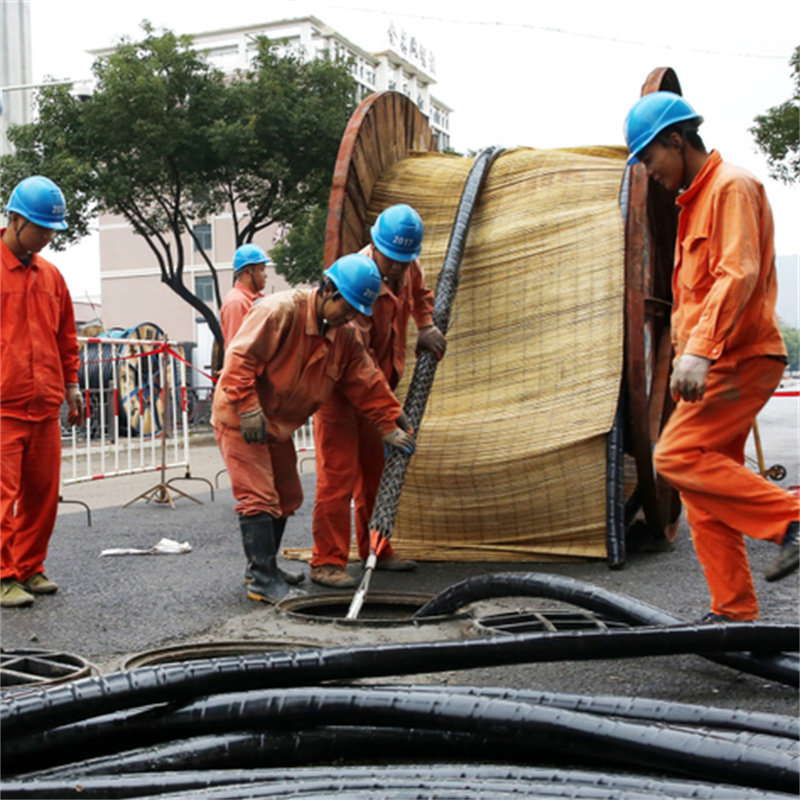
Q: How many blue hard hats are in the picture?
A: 5